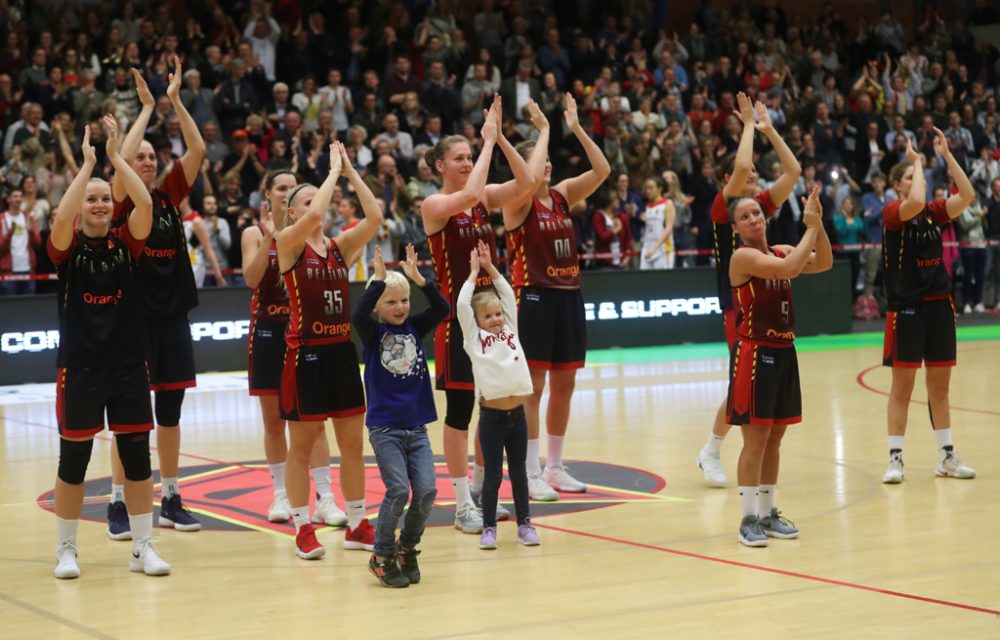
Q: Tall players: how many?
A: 9